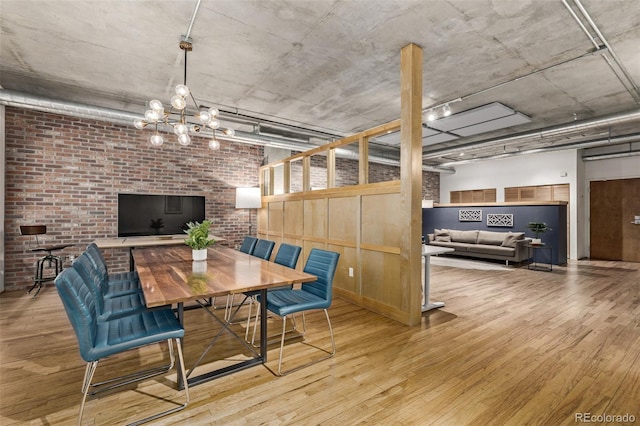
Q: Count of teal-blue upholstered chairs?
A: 8